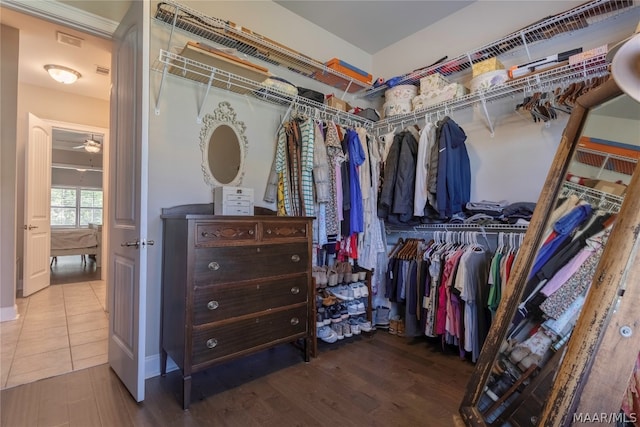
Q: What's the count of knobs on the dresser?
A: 10